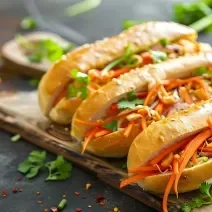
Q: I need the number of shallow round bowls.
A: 1